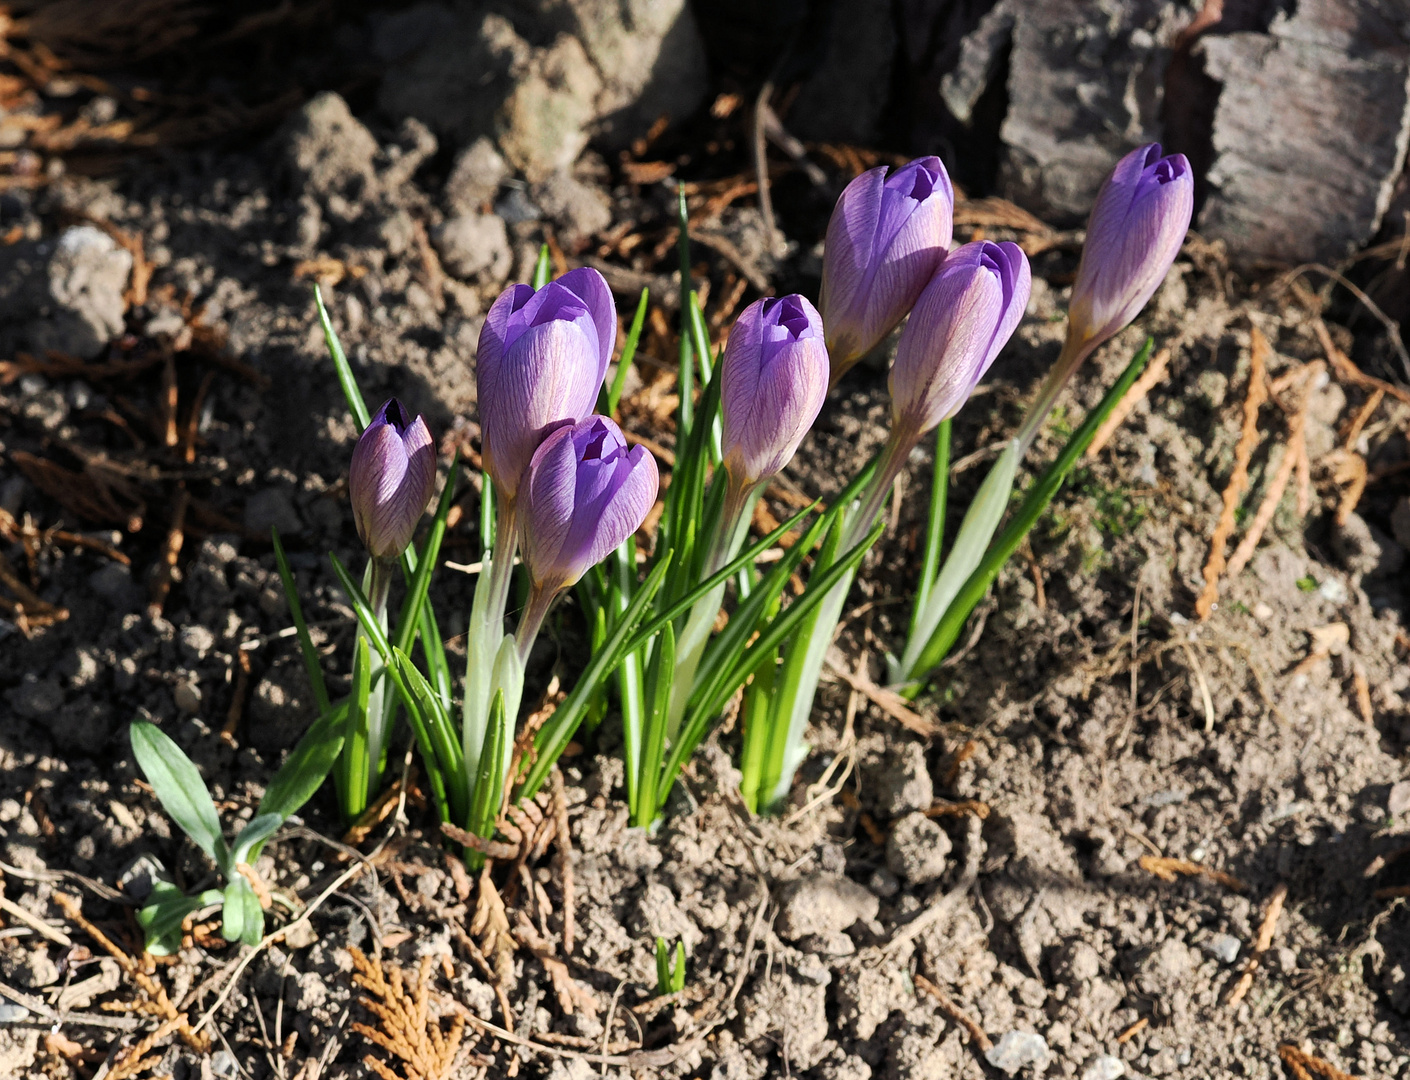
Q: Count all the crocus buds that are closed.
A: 7